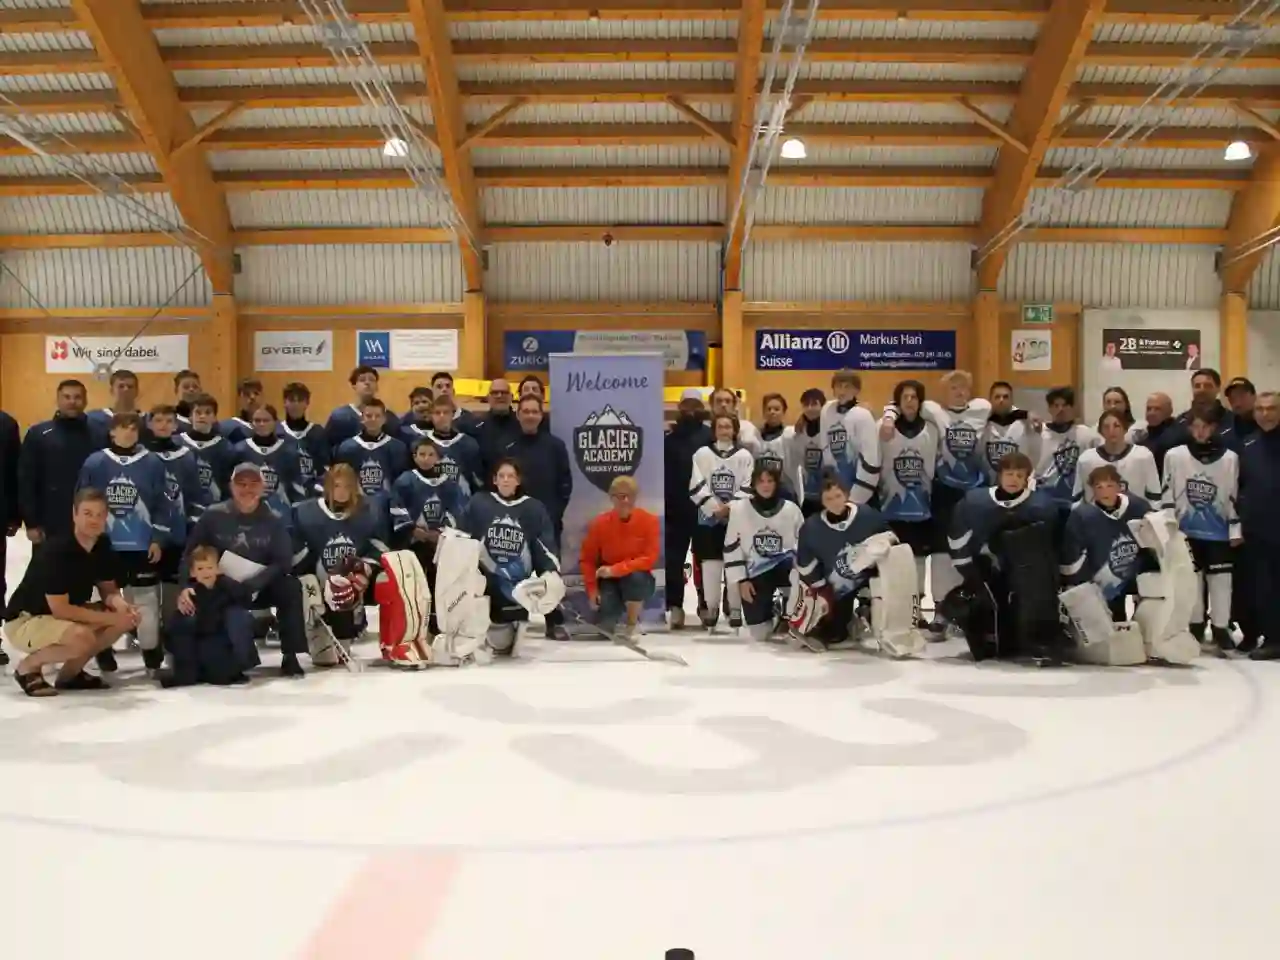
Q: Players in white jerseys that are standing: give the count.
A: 12